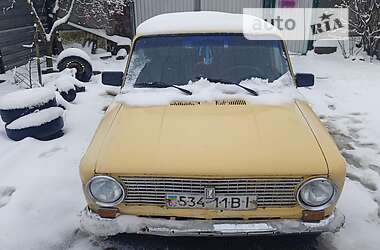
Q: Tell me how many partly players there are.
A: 0